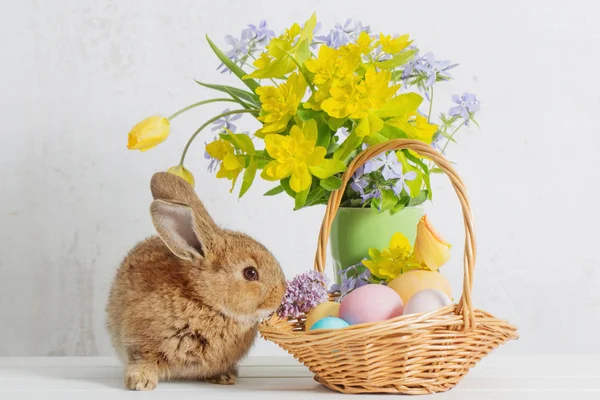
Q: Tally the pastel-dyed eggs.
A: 5